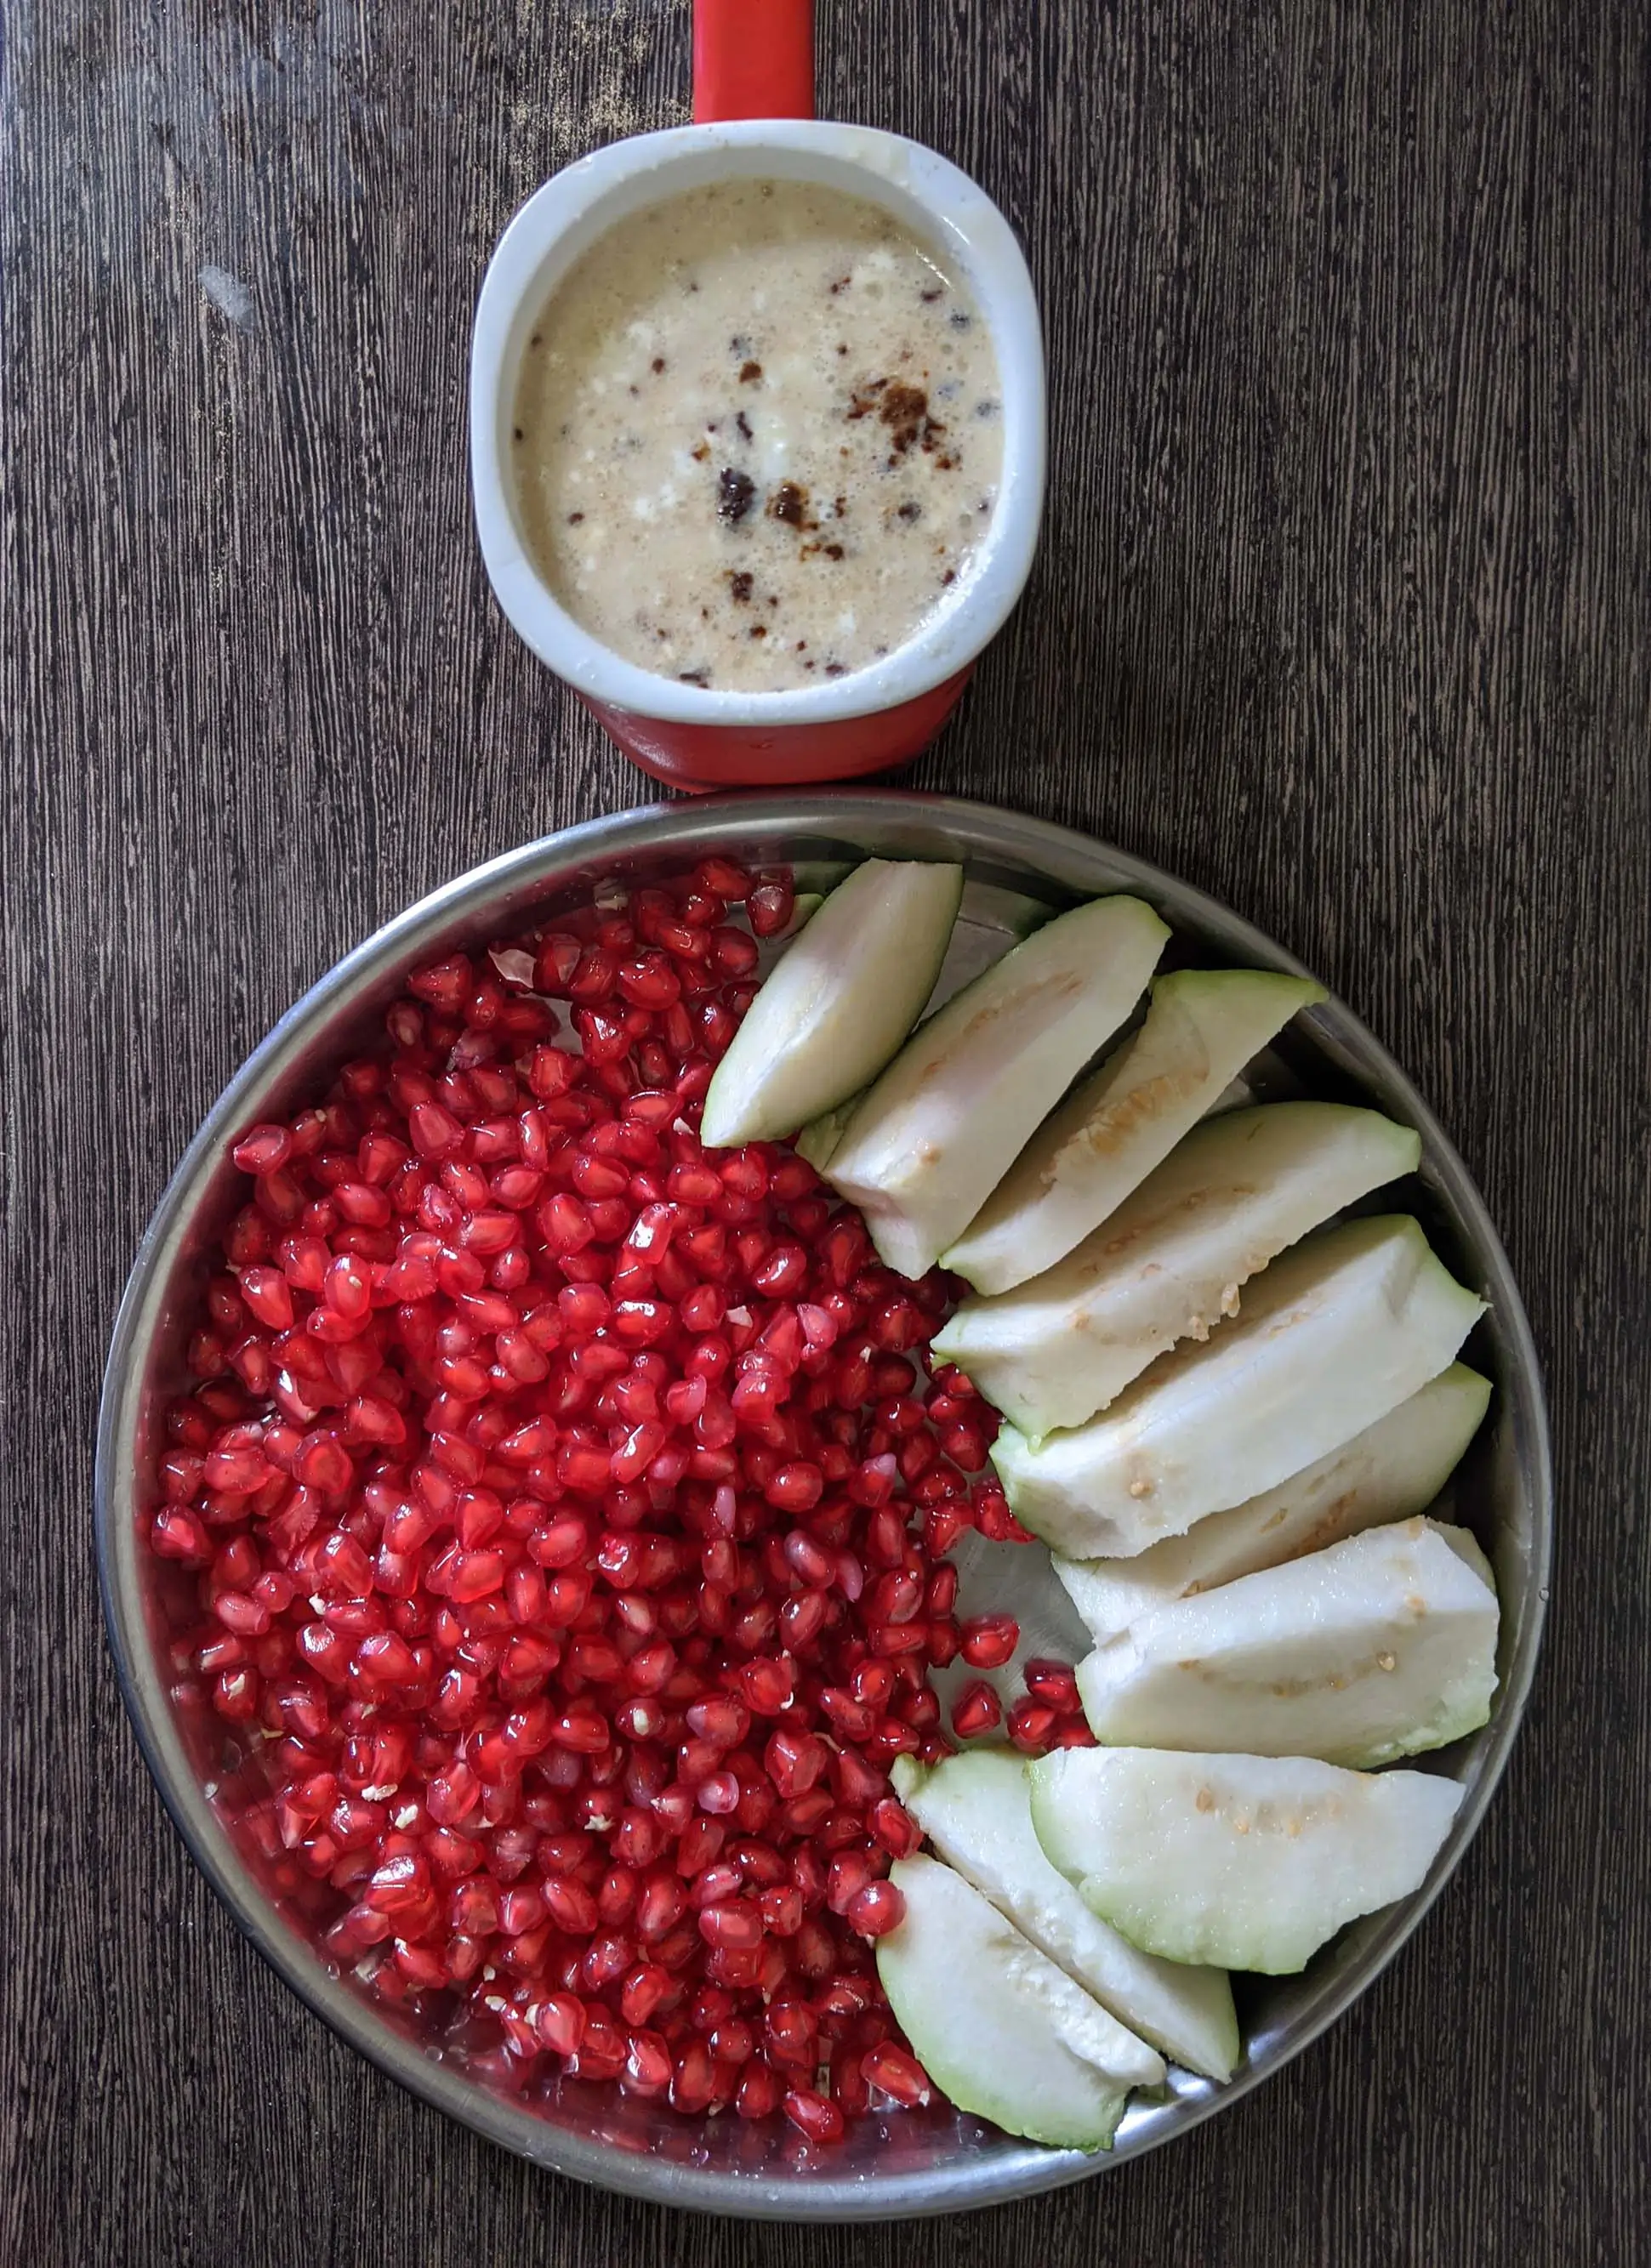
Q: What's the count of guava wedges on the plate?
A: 10